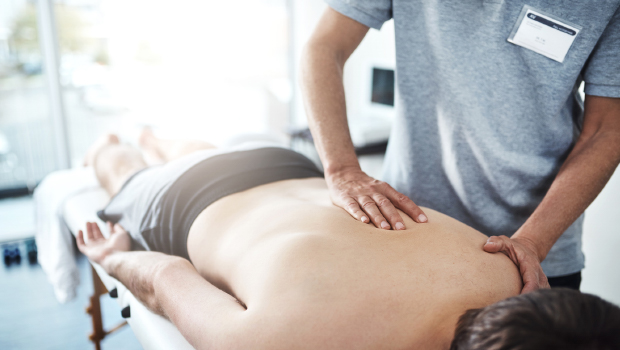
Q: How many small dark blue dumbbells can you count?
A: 2